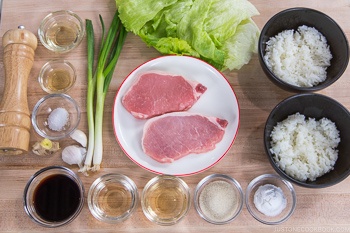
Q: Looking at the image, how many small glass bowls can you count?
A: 8